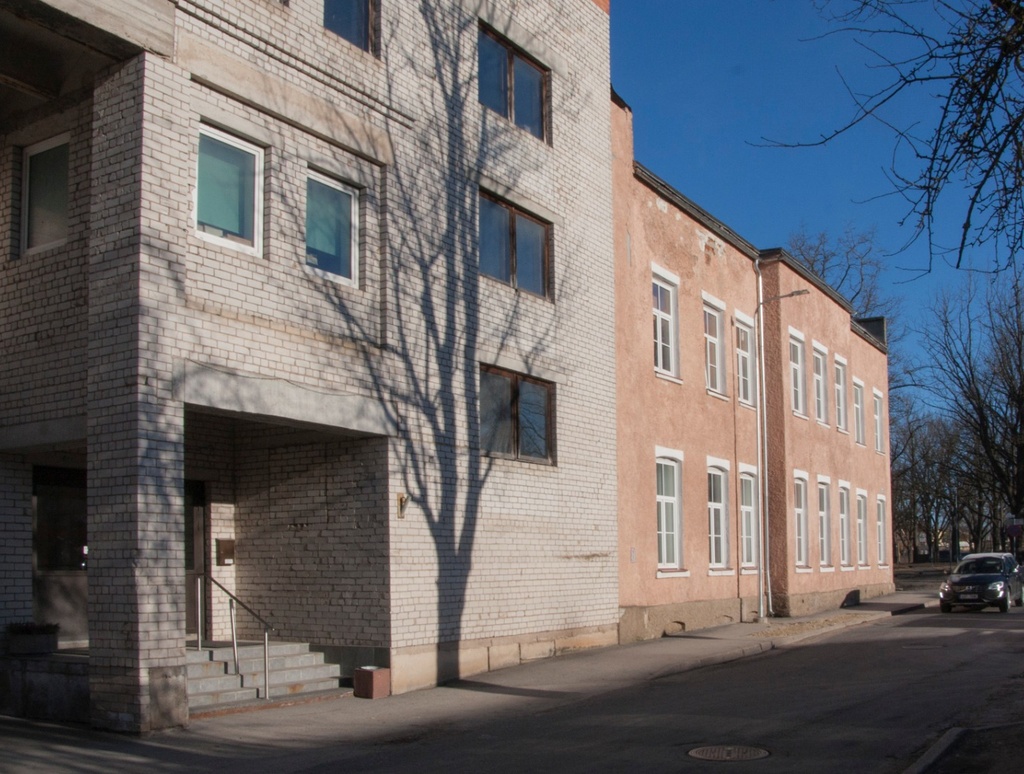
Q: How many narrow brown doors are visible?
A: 1